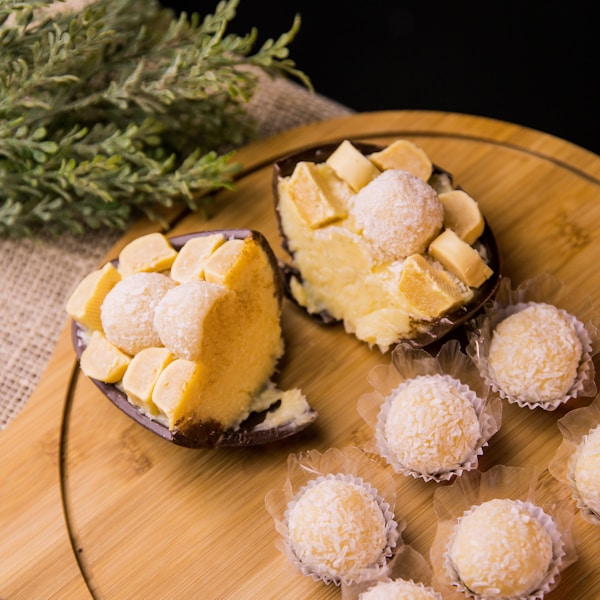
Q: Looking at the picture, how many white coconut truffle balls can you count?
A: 9